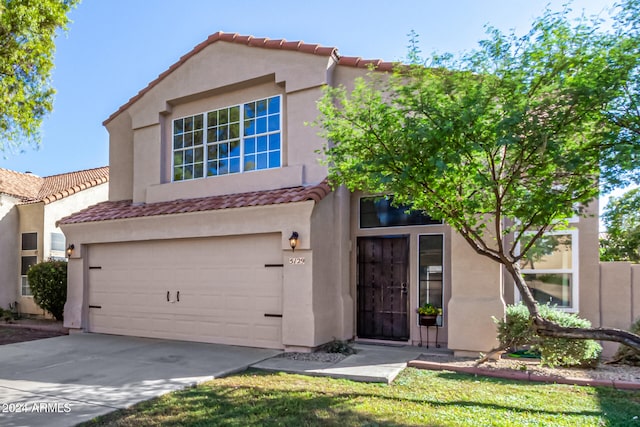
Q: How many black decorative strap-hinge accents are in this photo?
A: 4